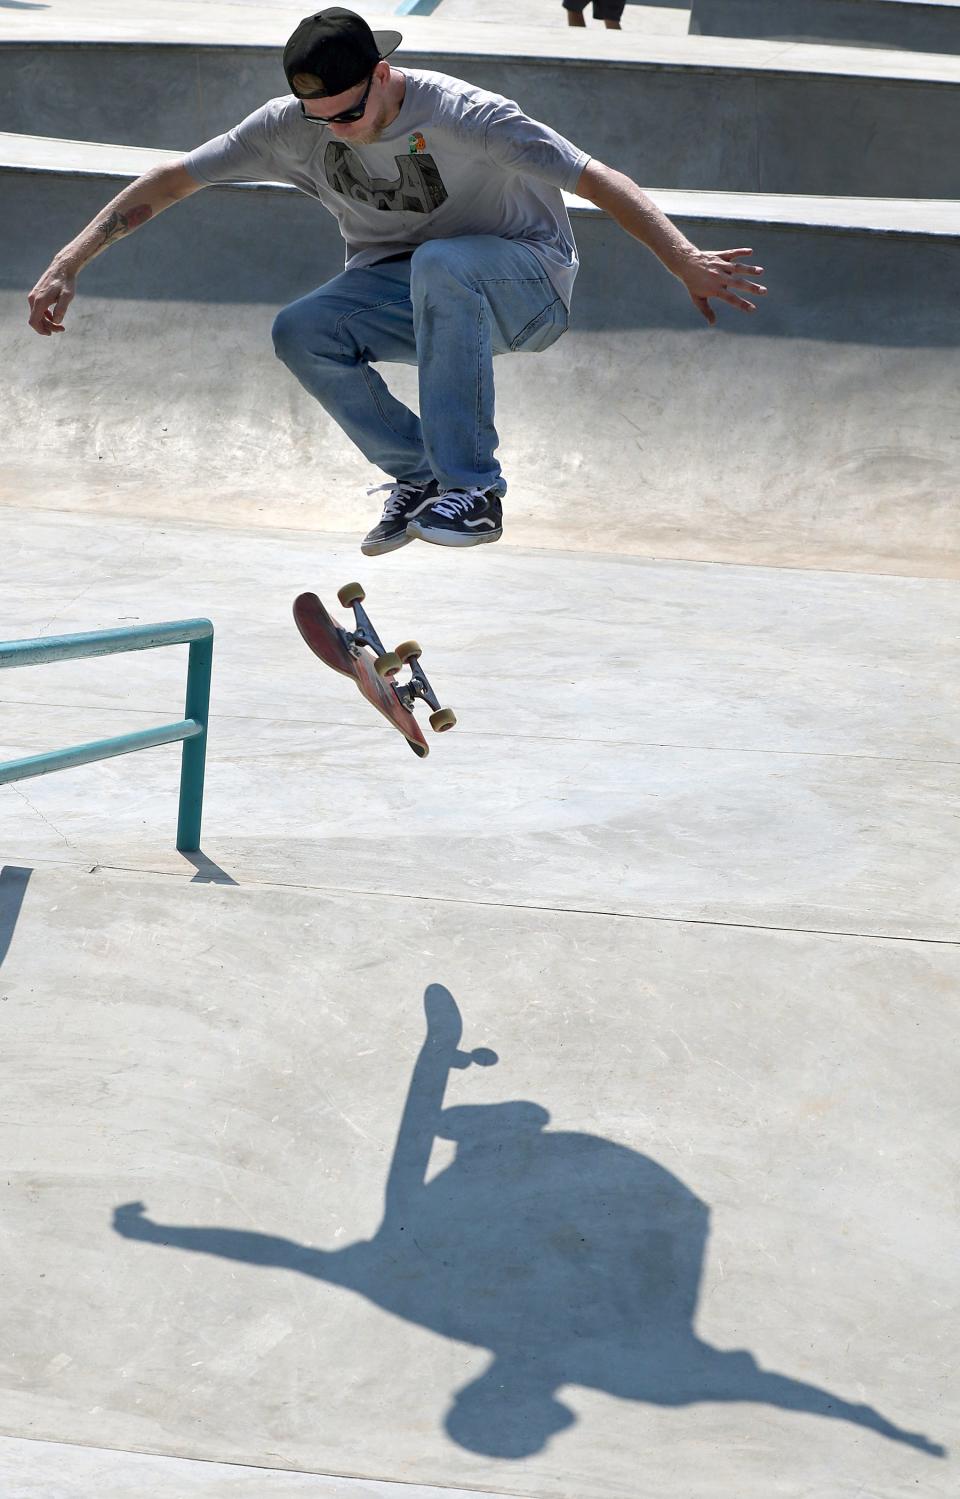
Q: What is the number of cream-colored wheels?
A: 4